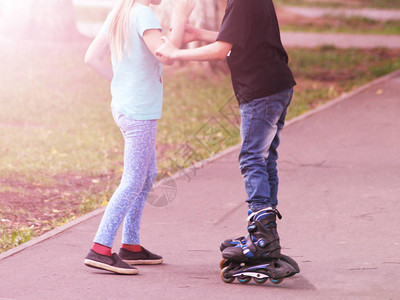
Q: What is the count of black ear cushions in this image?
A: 0